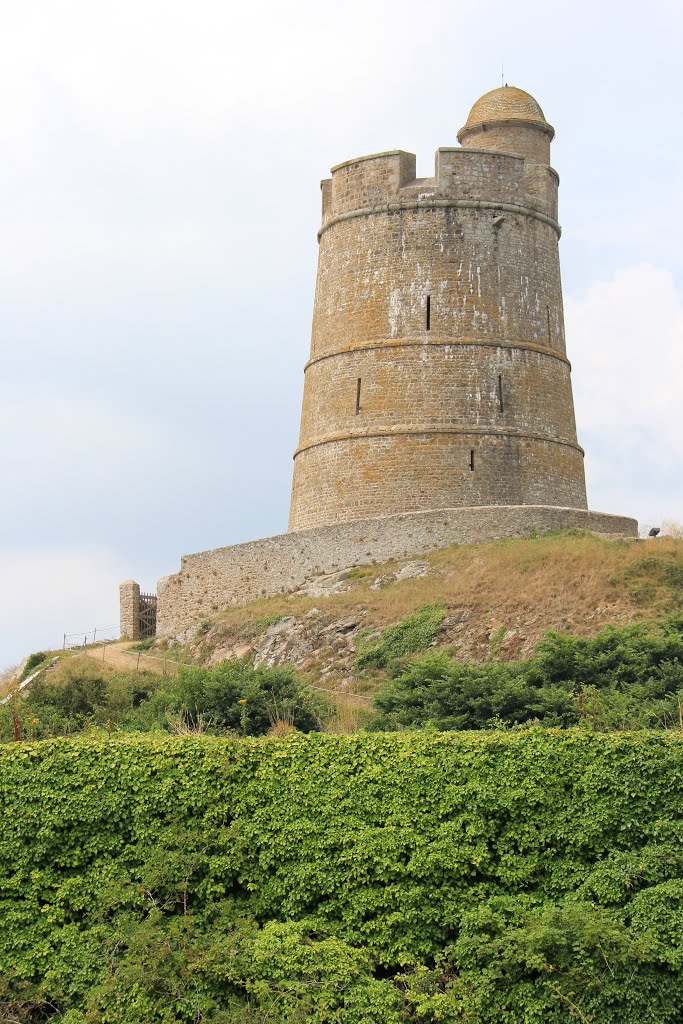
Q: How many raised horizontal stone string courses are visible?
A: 3